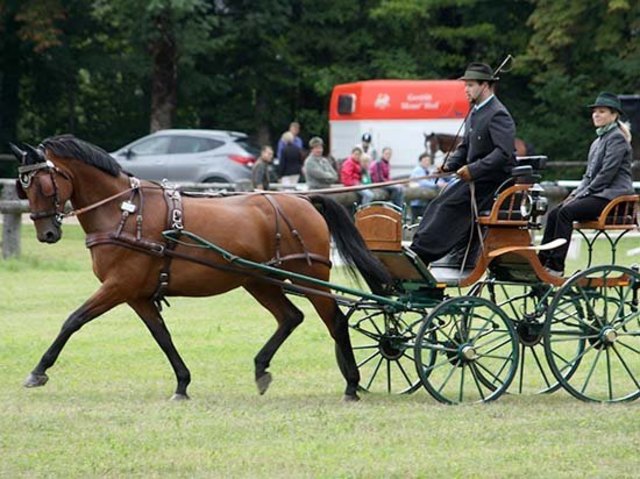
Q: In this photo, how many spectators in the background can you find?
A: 9